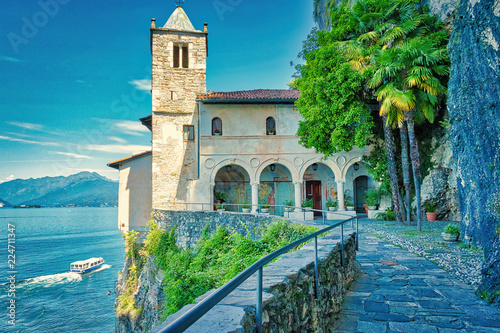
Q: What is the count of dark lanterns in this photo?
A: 4